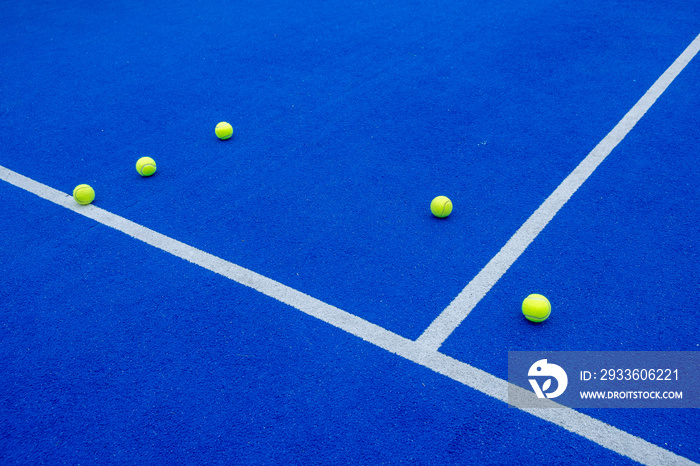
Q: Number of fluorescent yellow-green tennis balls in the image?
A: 5